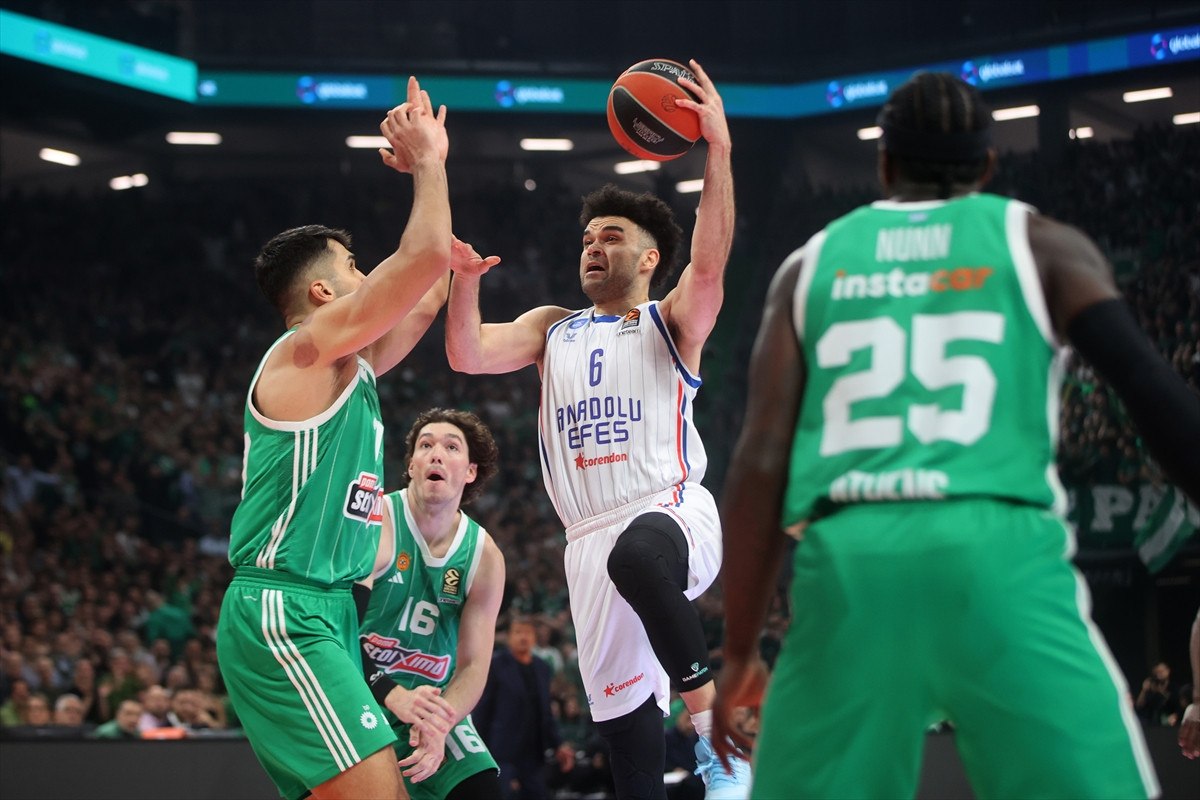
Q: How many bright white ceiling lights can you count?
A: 12